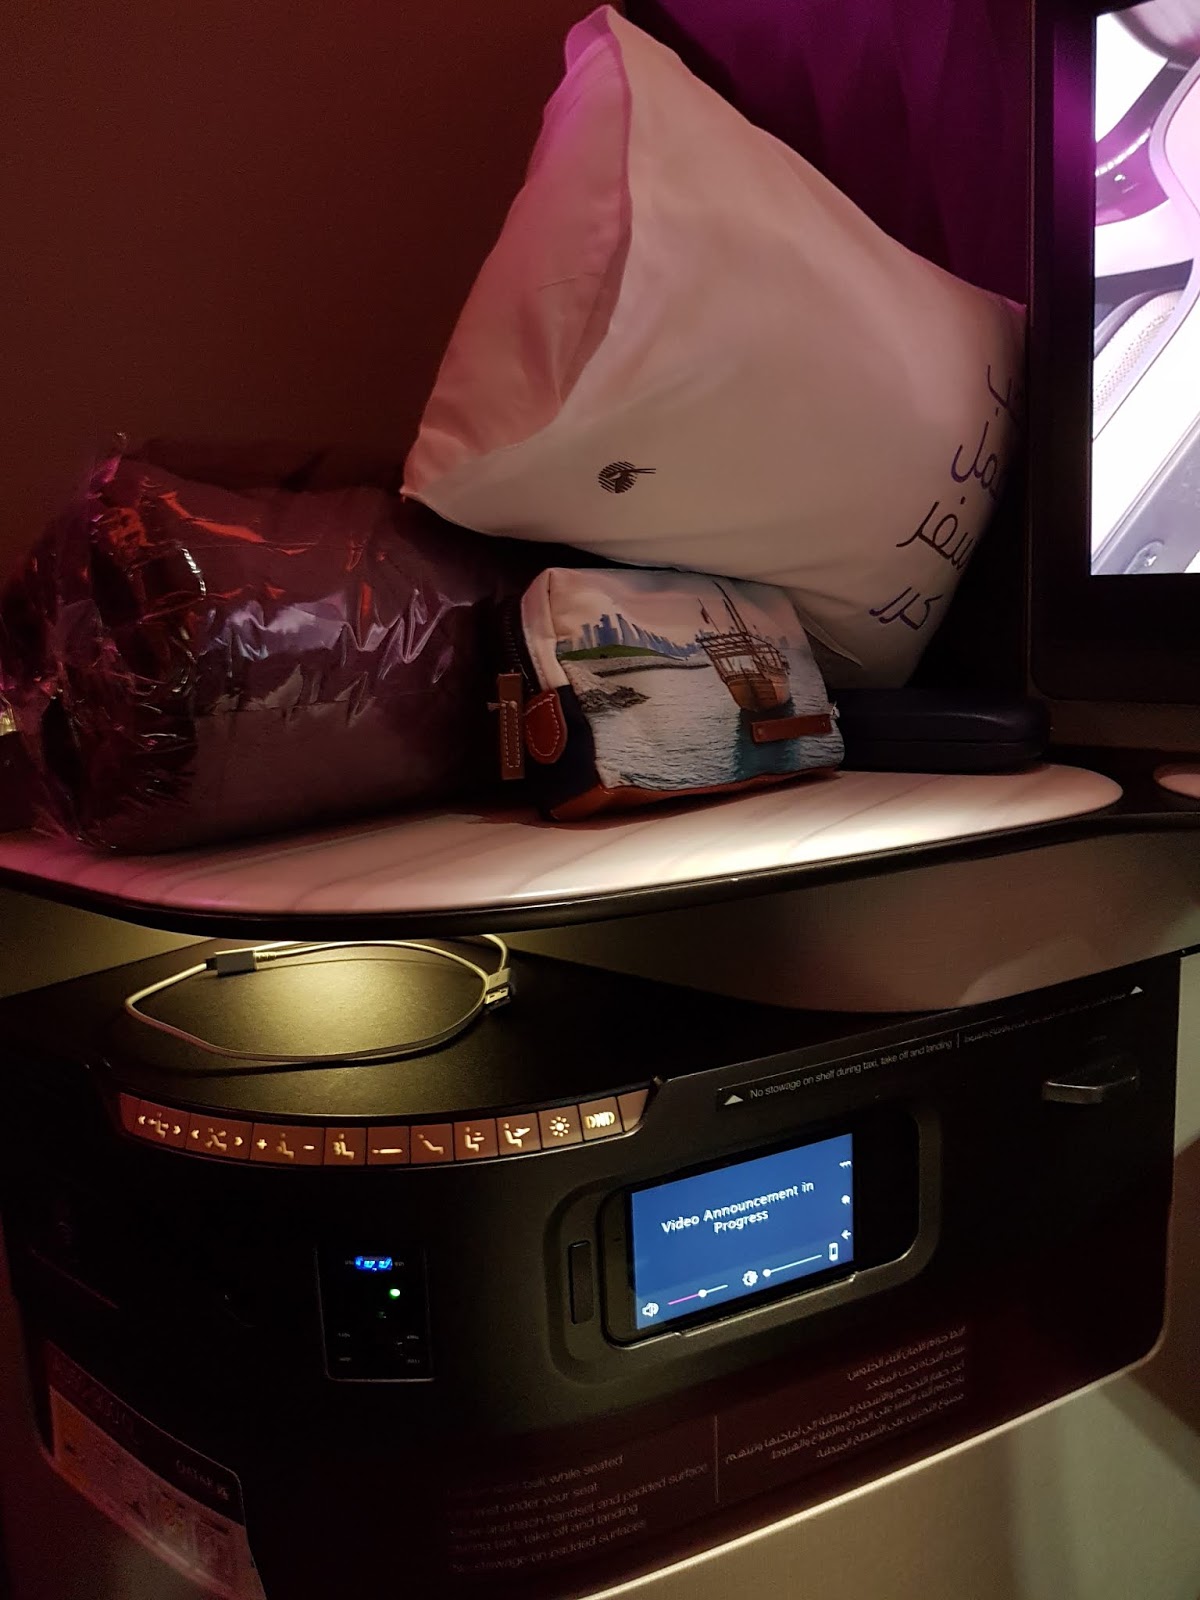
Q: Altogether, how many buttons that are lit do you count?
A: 10